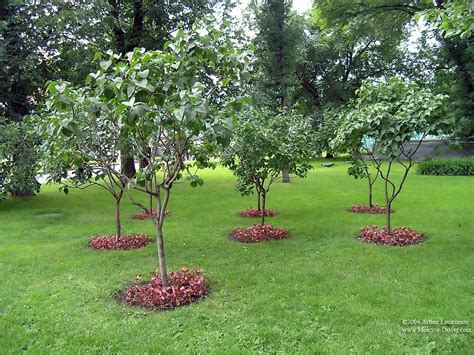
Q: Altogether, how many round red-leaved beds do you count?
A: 7